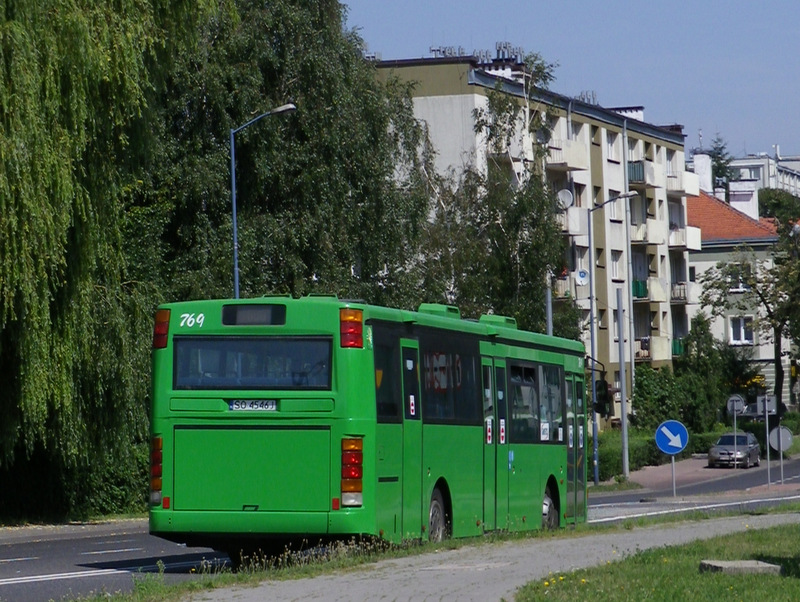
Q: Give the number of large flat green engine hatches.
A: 1